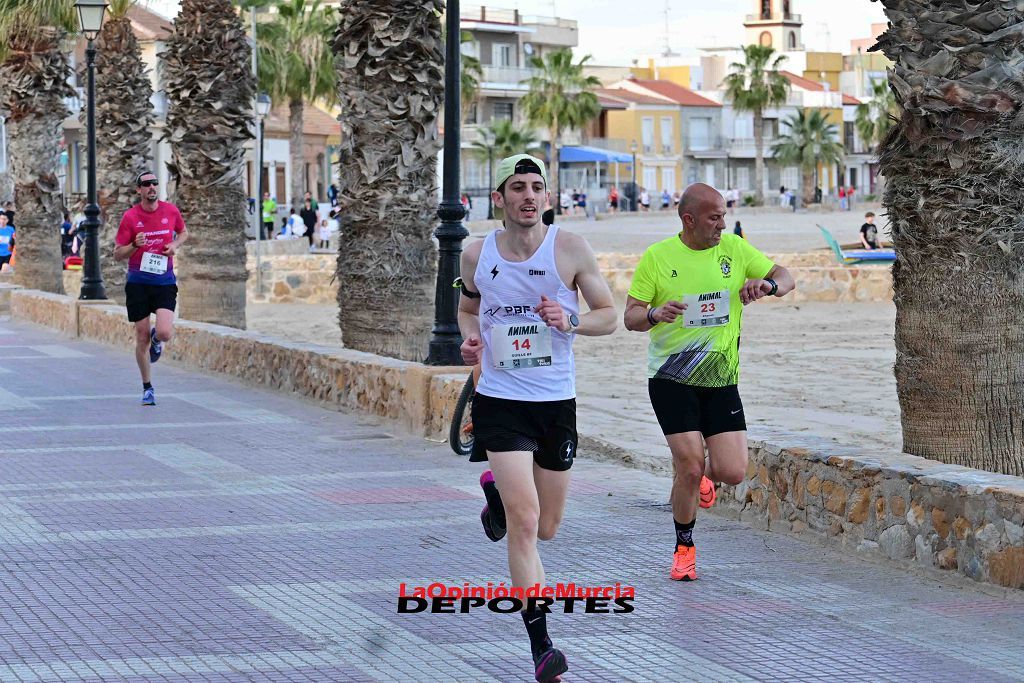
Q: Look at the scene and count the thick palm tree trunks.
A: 5